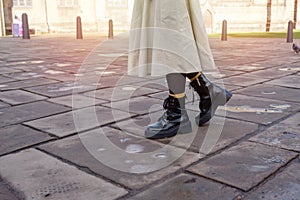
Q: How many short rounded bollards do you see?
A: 5